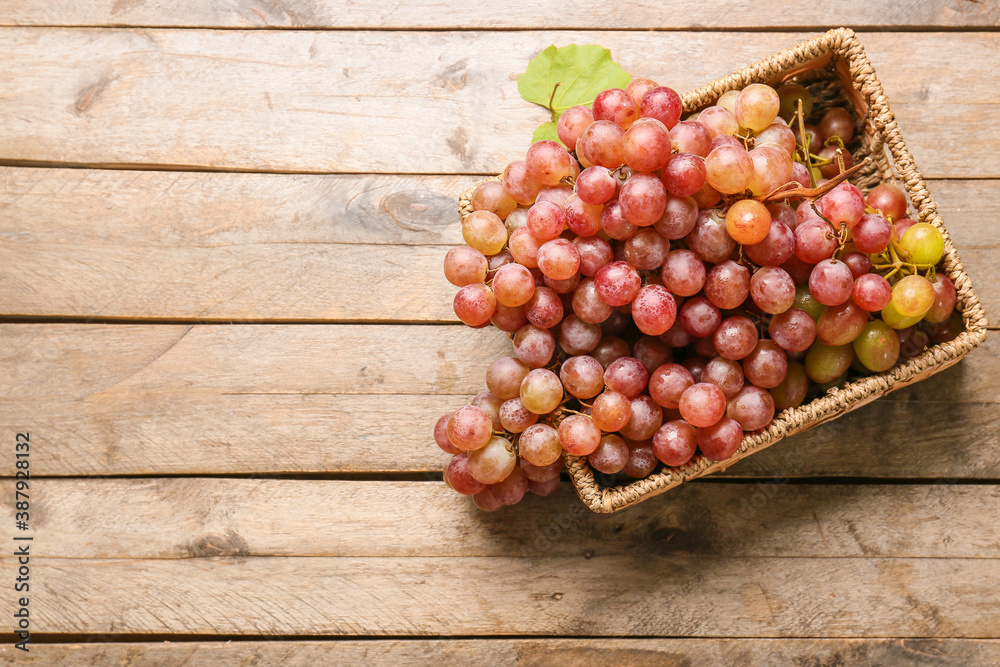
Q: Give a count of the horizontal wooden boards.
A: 6